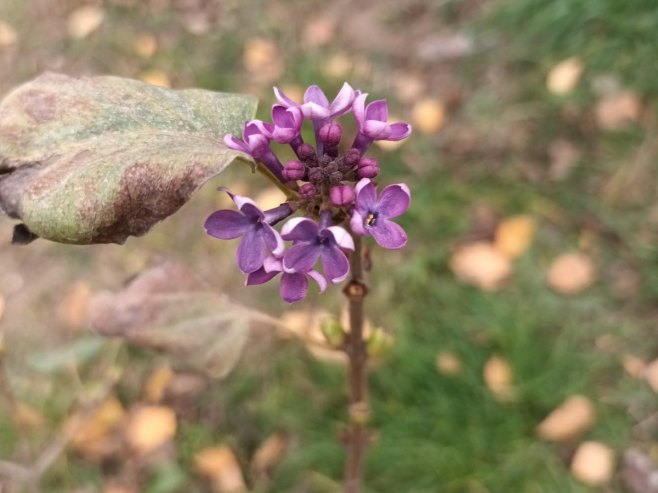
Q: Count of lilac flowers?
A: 8